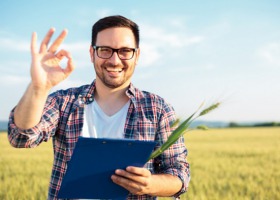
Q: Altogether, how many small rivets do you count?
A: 2